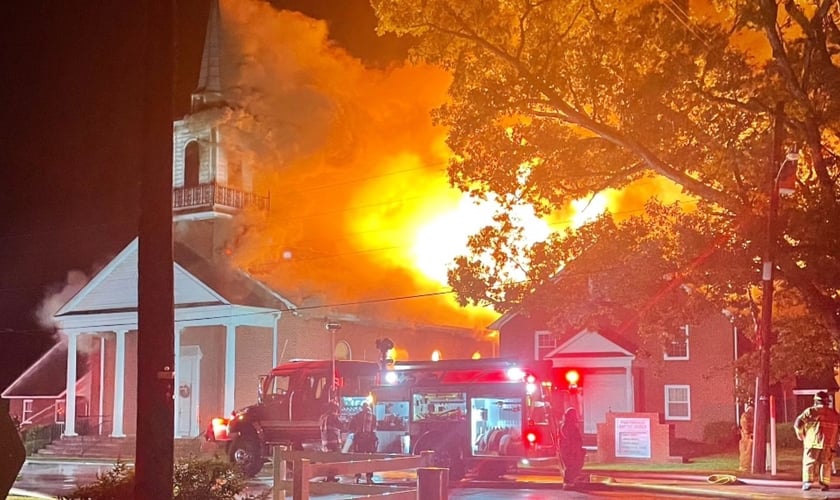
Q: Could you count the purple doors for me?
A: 0